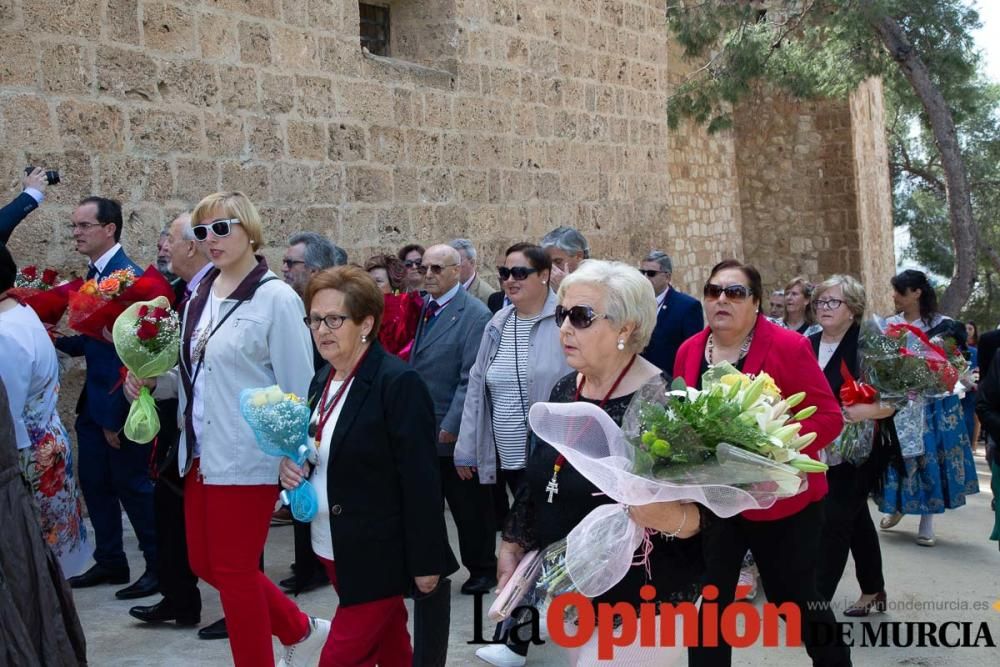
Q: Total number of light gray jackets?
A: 2